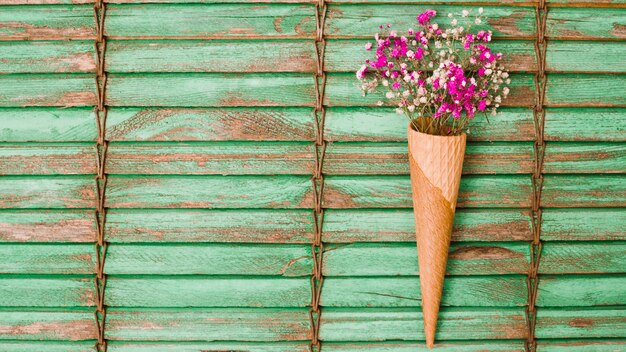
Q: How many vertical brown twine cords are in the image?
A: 3